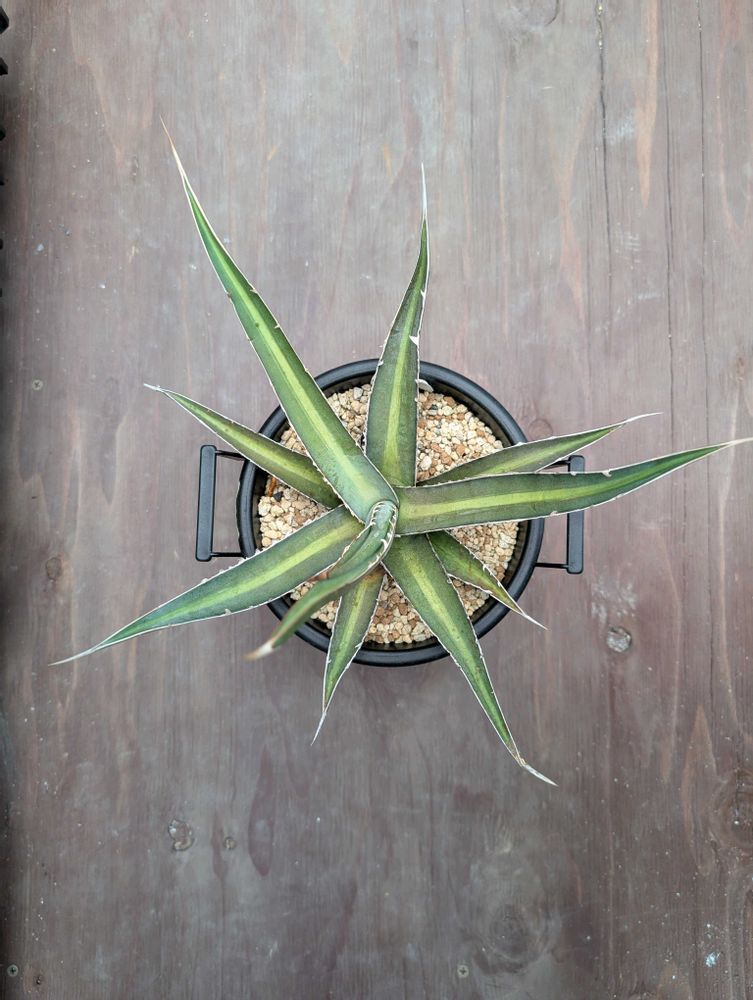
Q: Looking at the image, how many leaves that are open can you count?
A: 9